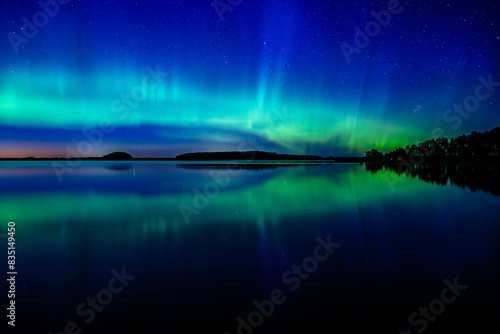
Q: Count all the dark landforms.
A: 3